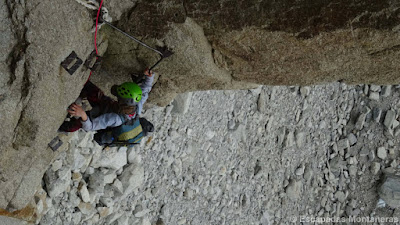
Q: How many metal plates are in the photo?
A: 3